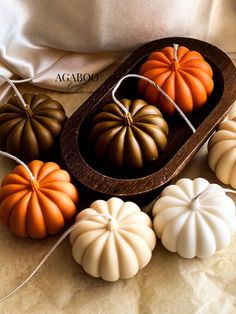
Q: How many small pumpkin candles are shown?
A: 7